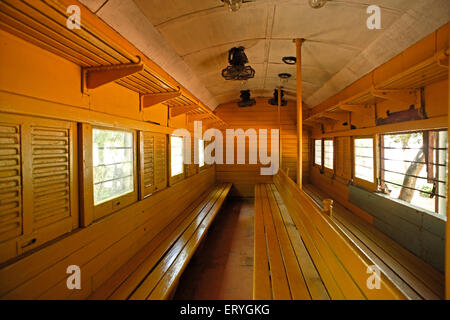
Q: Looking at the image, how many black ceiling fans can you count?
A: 3